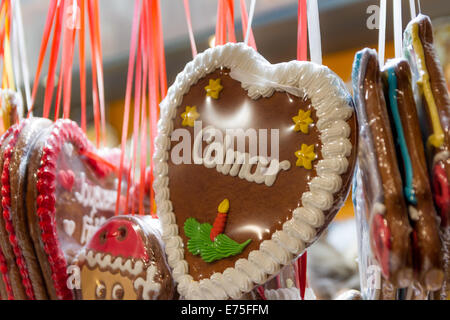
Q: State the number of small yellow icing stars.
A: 4